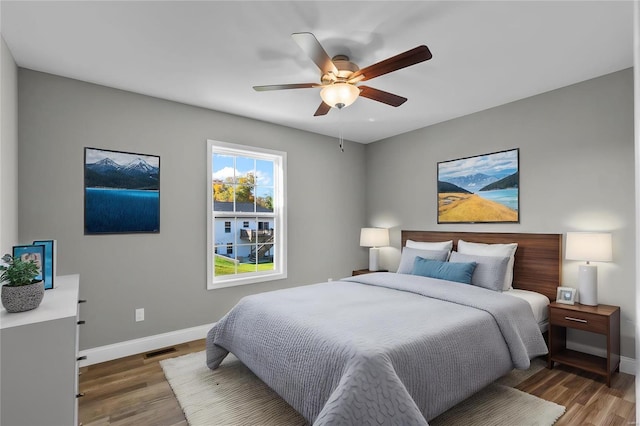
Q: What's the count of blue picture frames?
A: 2